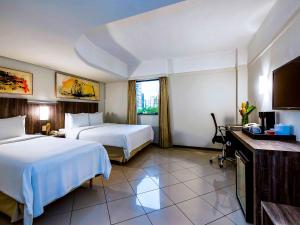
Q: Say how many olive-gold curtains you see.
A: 2